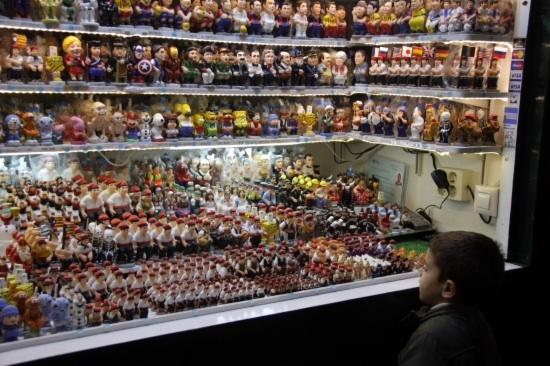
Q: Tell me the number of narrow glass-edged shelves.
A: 3